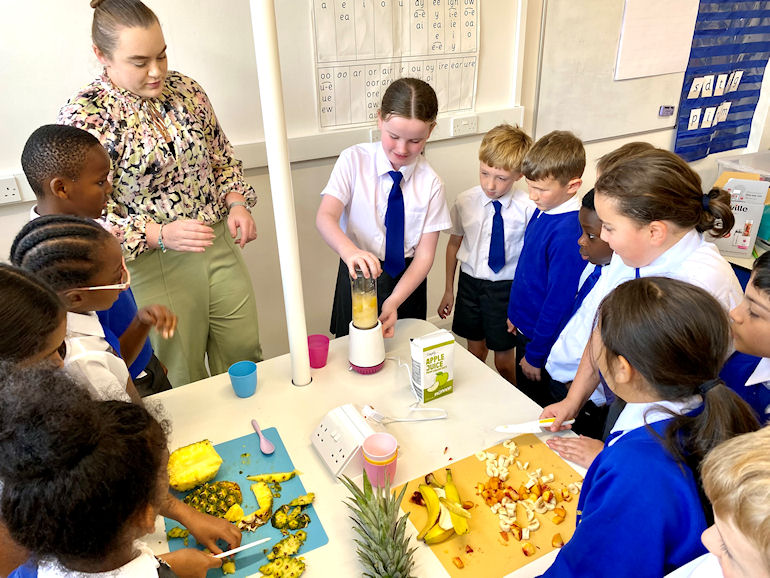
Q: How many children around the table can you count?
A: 13